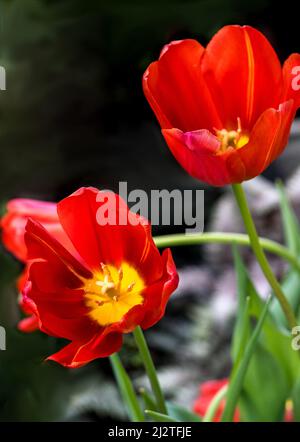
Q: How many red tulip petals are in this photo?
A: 12